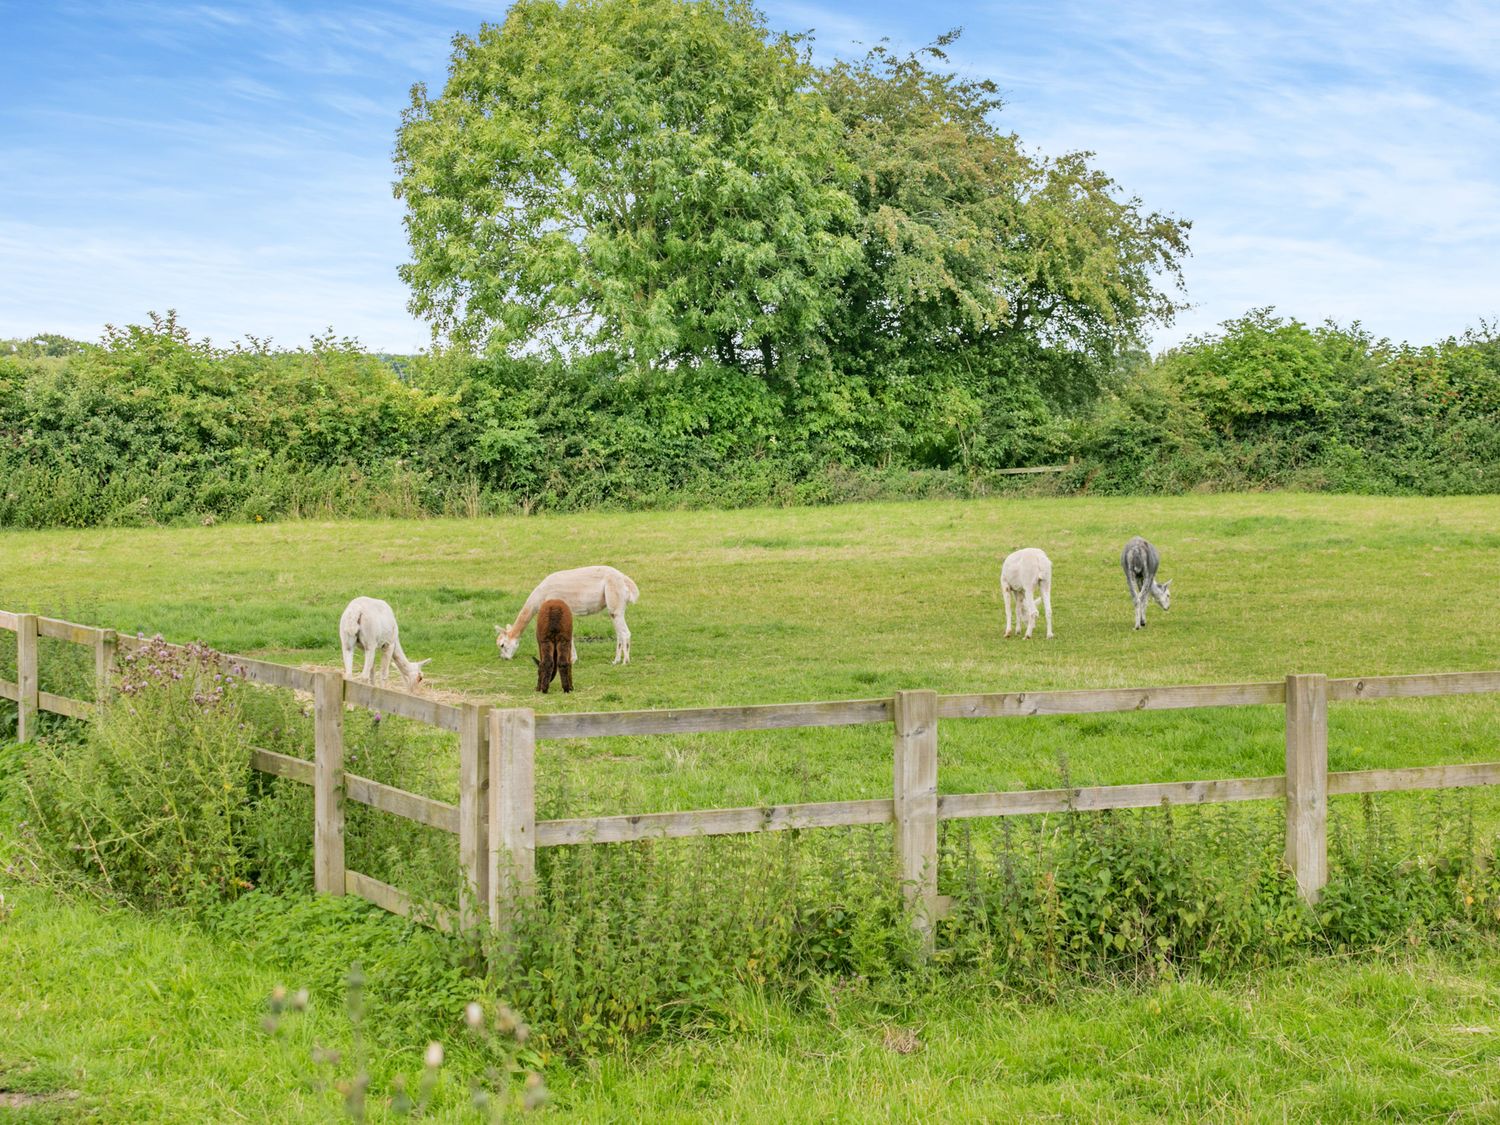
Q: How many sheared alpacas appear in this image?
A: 4